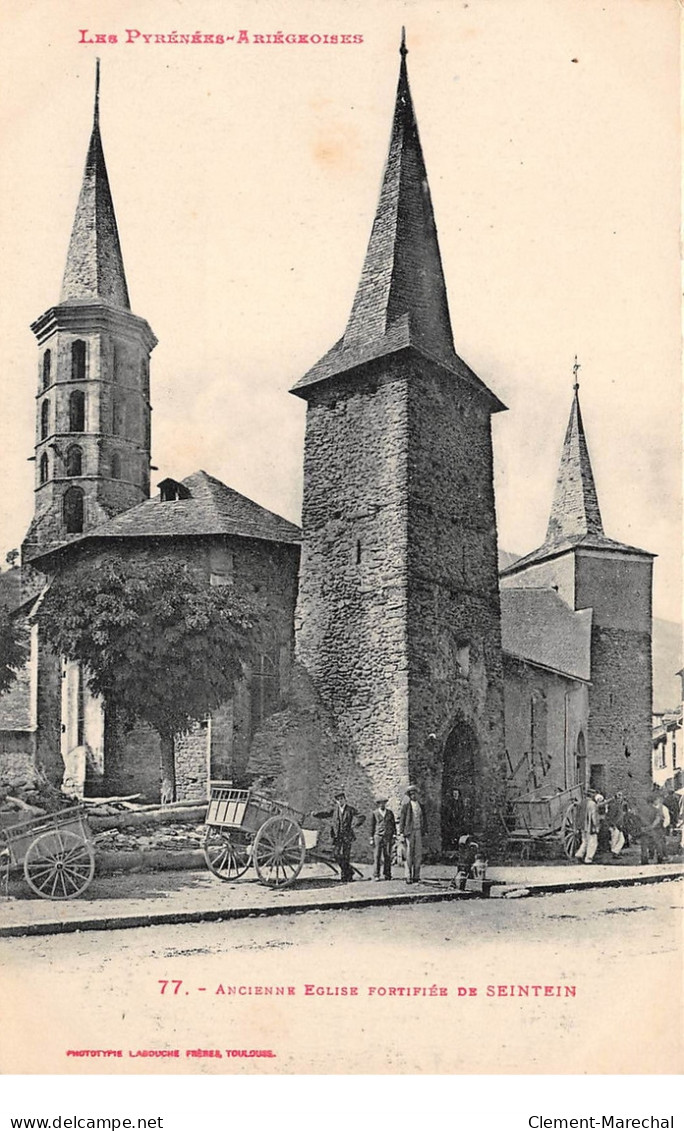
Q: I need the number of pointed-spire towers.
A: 3